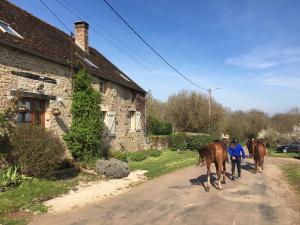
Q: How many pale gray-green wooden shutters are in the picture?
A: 2